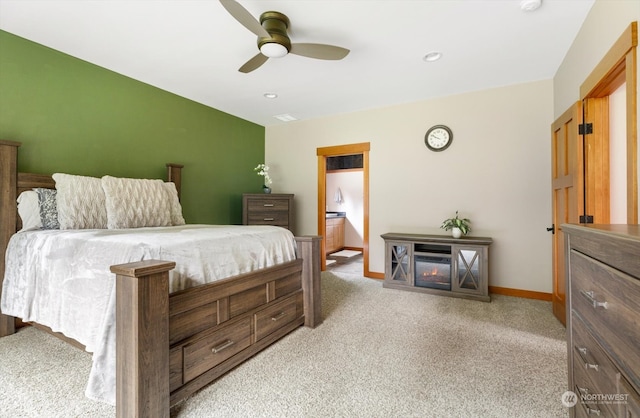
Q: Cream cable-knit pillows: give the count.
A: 2